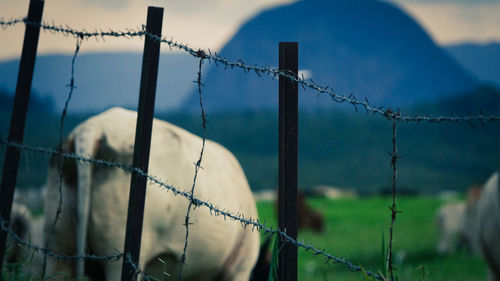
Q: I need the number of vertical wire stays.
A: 3